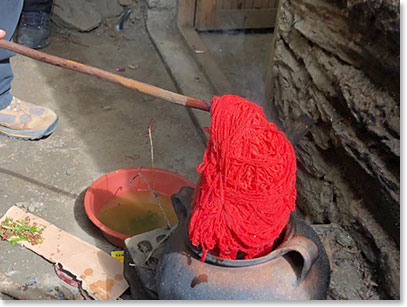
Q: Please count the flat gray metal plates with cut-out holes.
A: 1